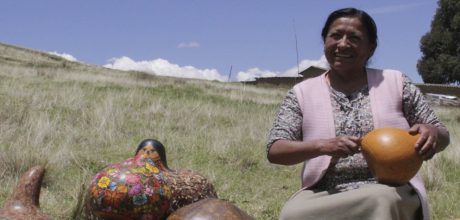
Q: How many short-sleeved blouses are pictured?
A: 1